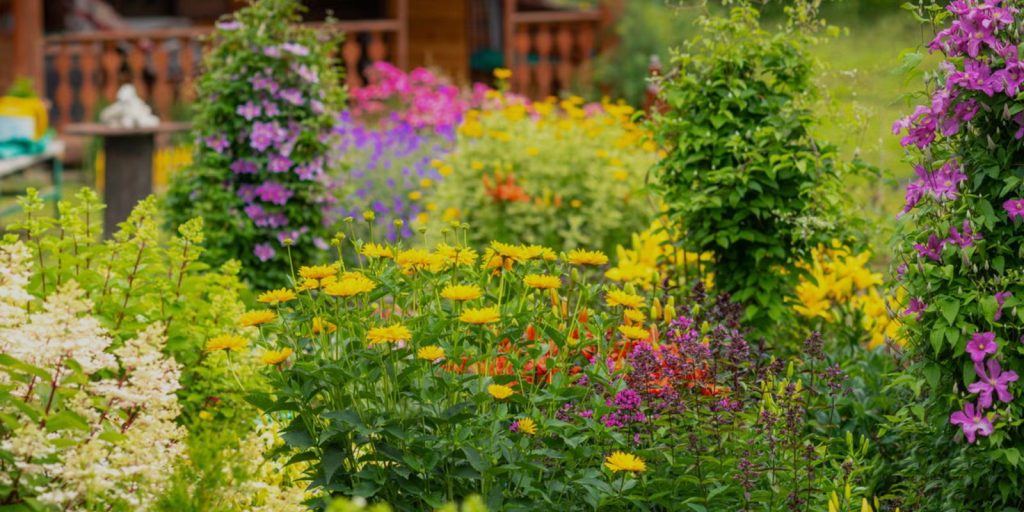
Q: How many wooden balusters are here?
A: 12